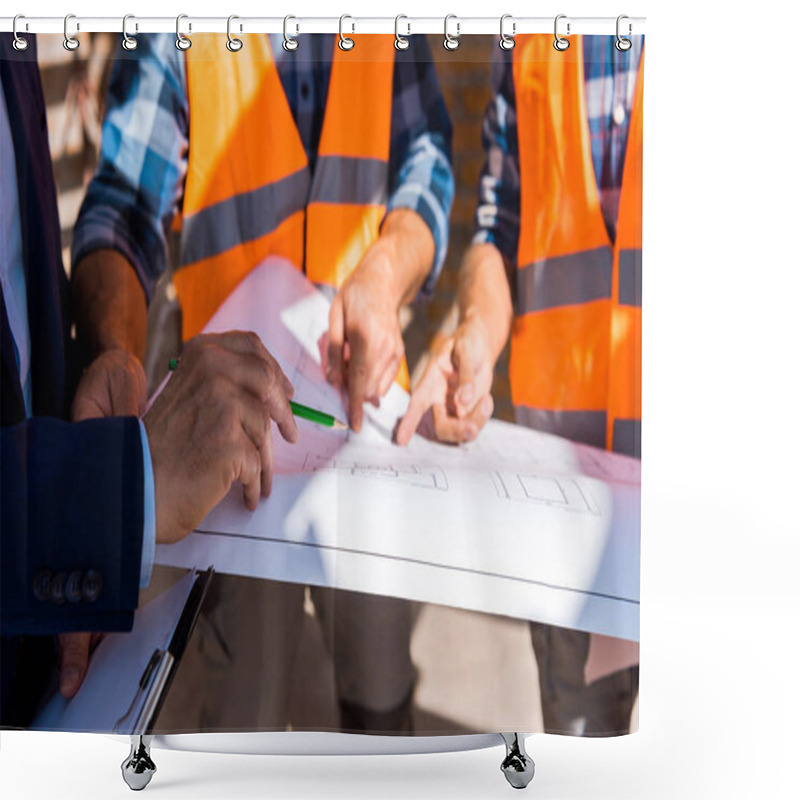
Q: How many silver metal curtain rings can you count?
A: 12